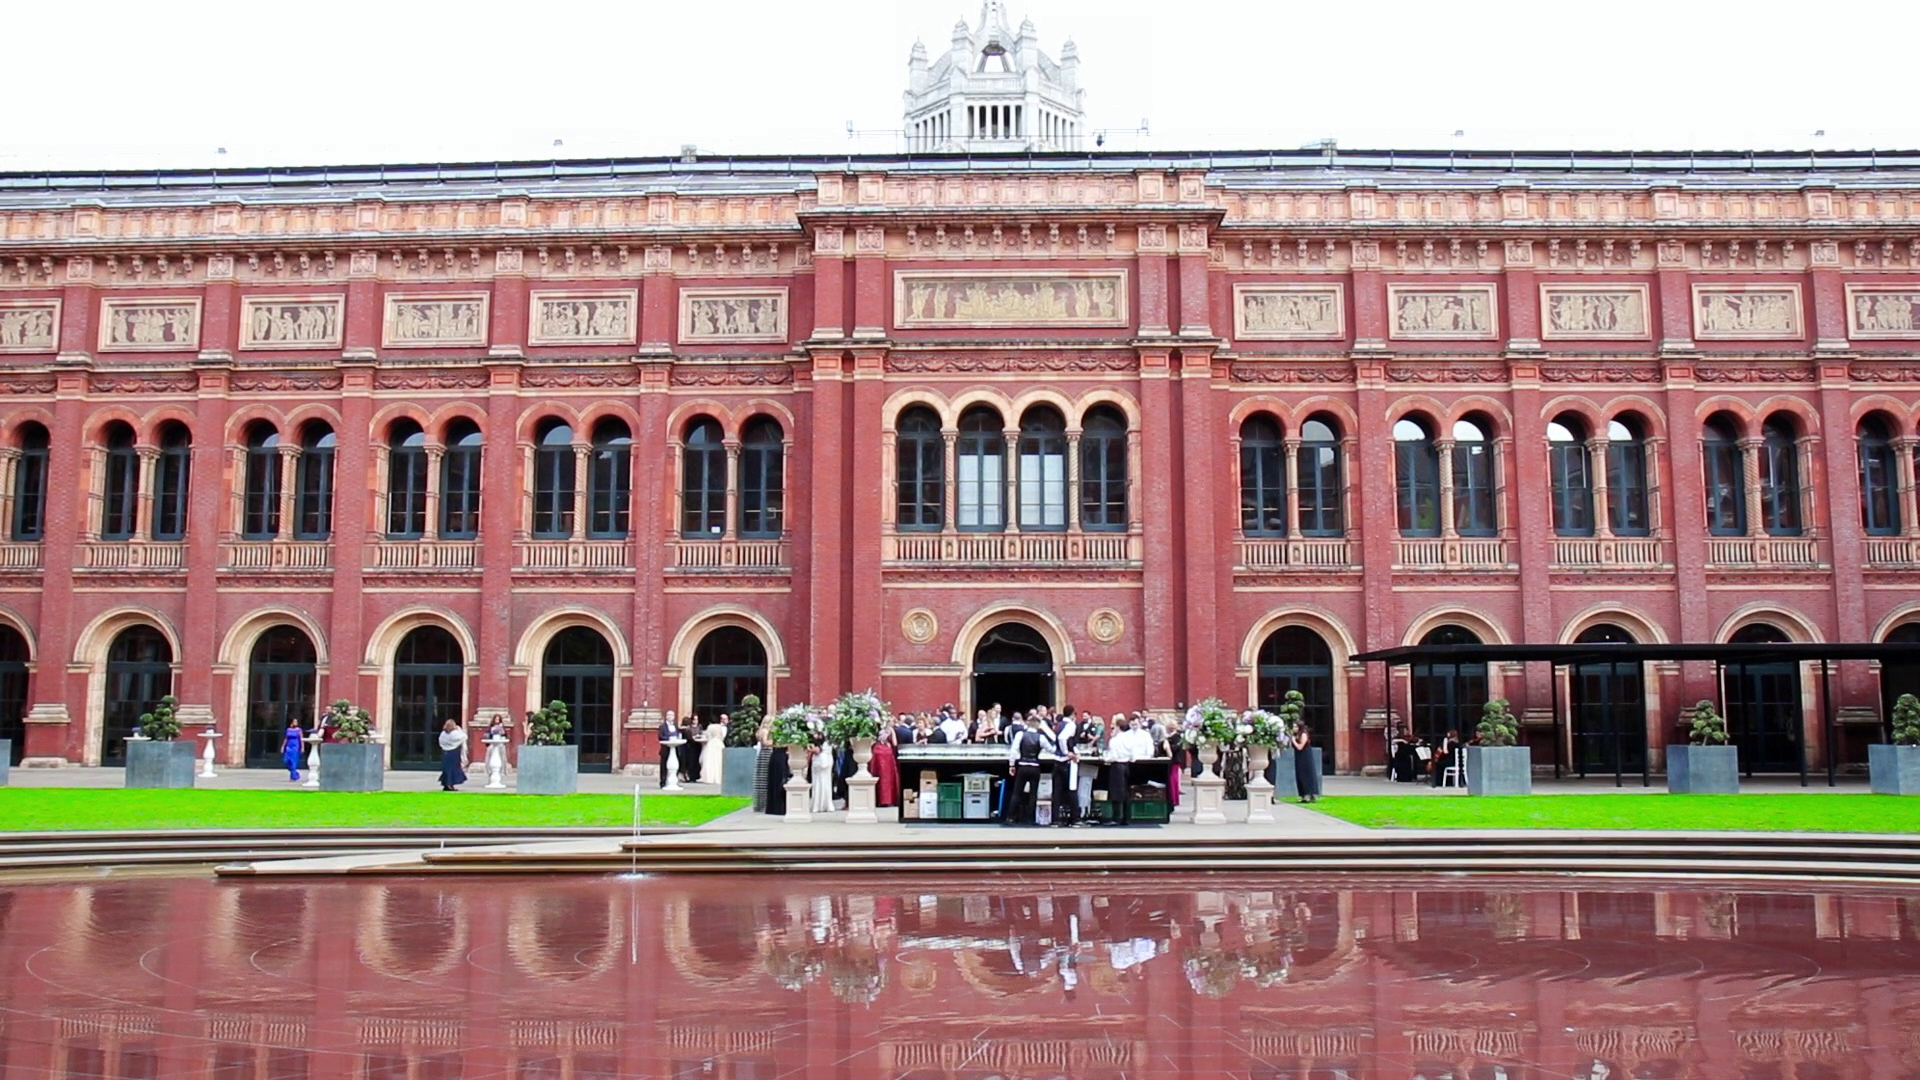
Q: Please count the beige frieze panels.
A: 12